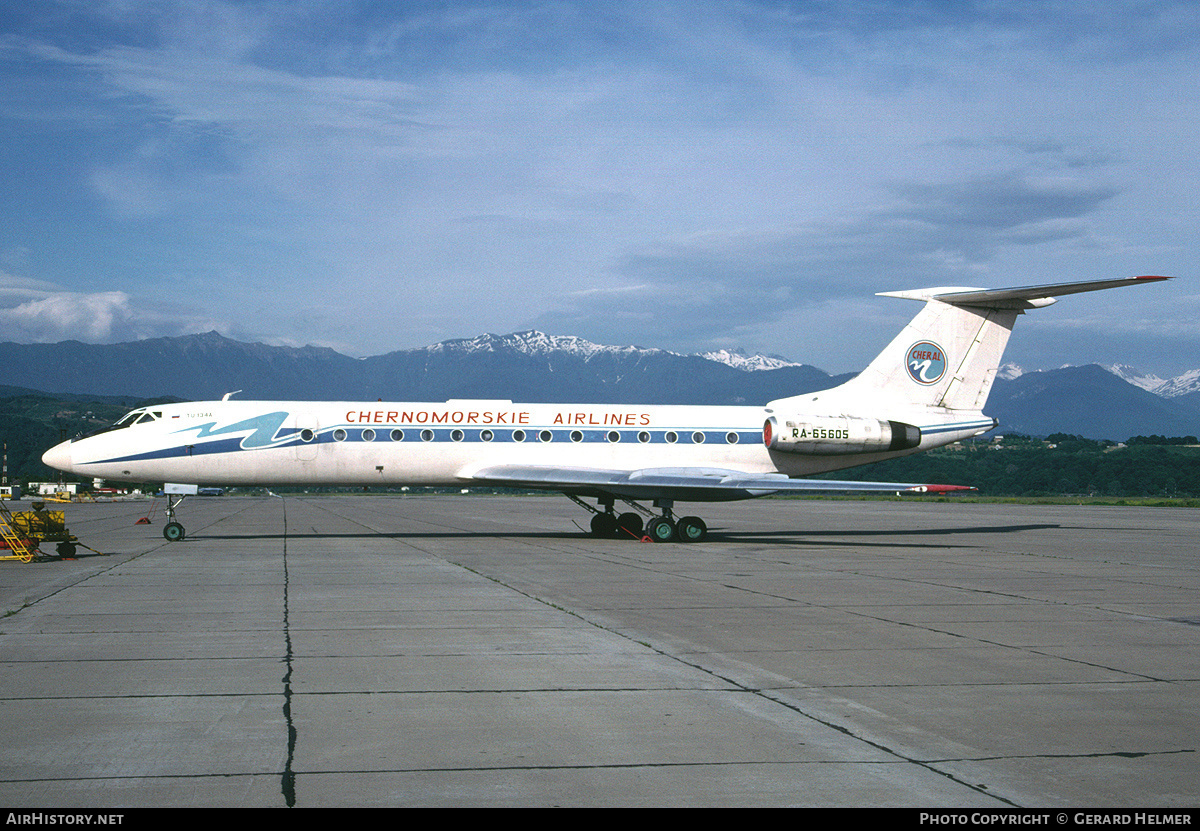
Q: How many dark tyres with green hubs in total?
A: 3